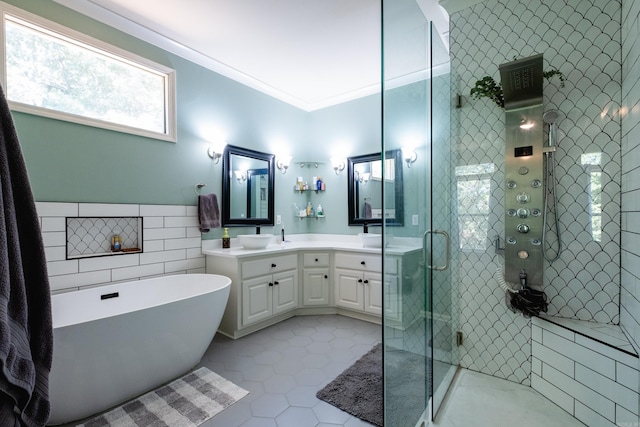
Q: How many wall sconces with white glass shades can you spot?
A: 4